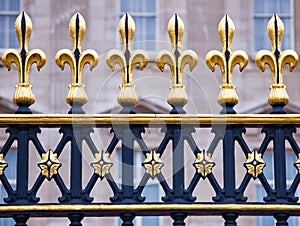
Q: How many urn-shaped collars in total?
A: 6